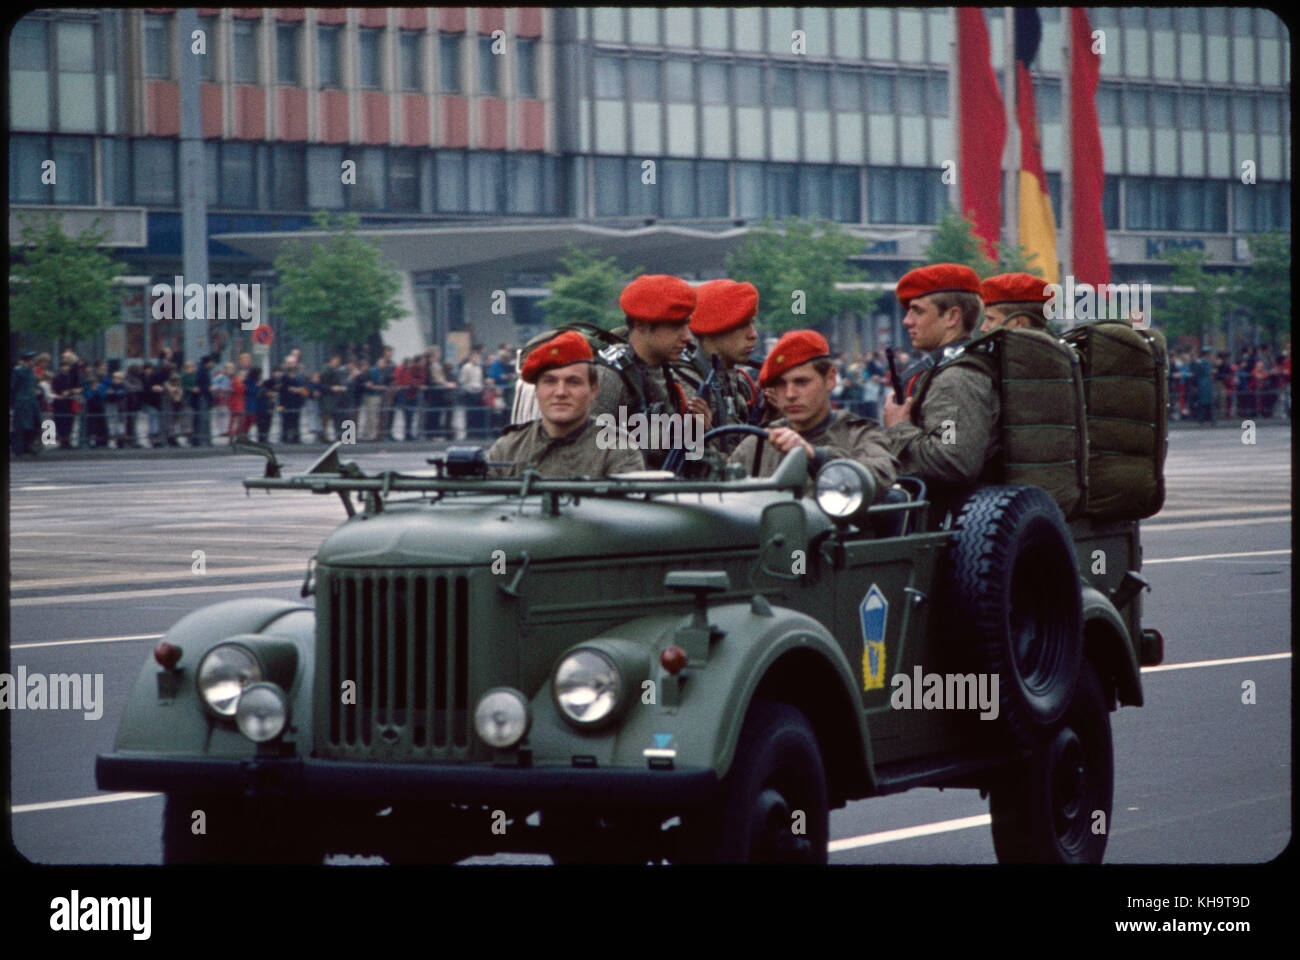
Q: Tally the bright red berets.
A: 6